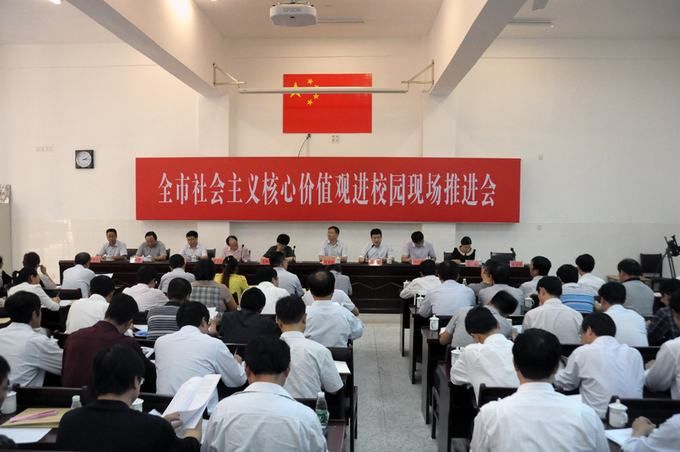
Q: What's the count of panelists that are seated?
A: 9